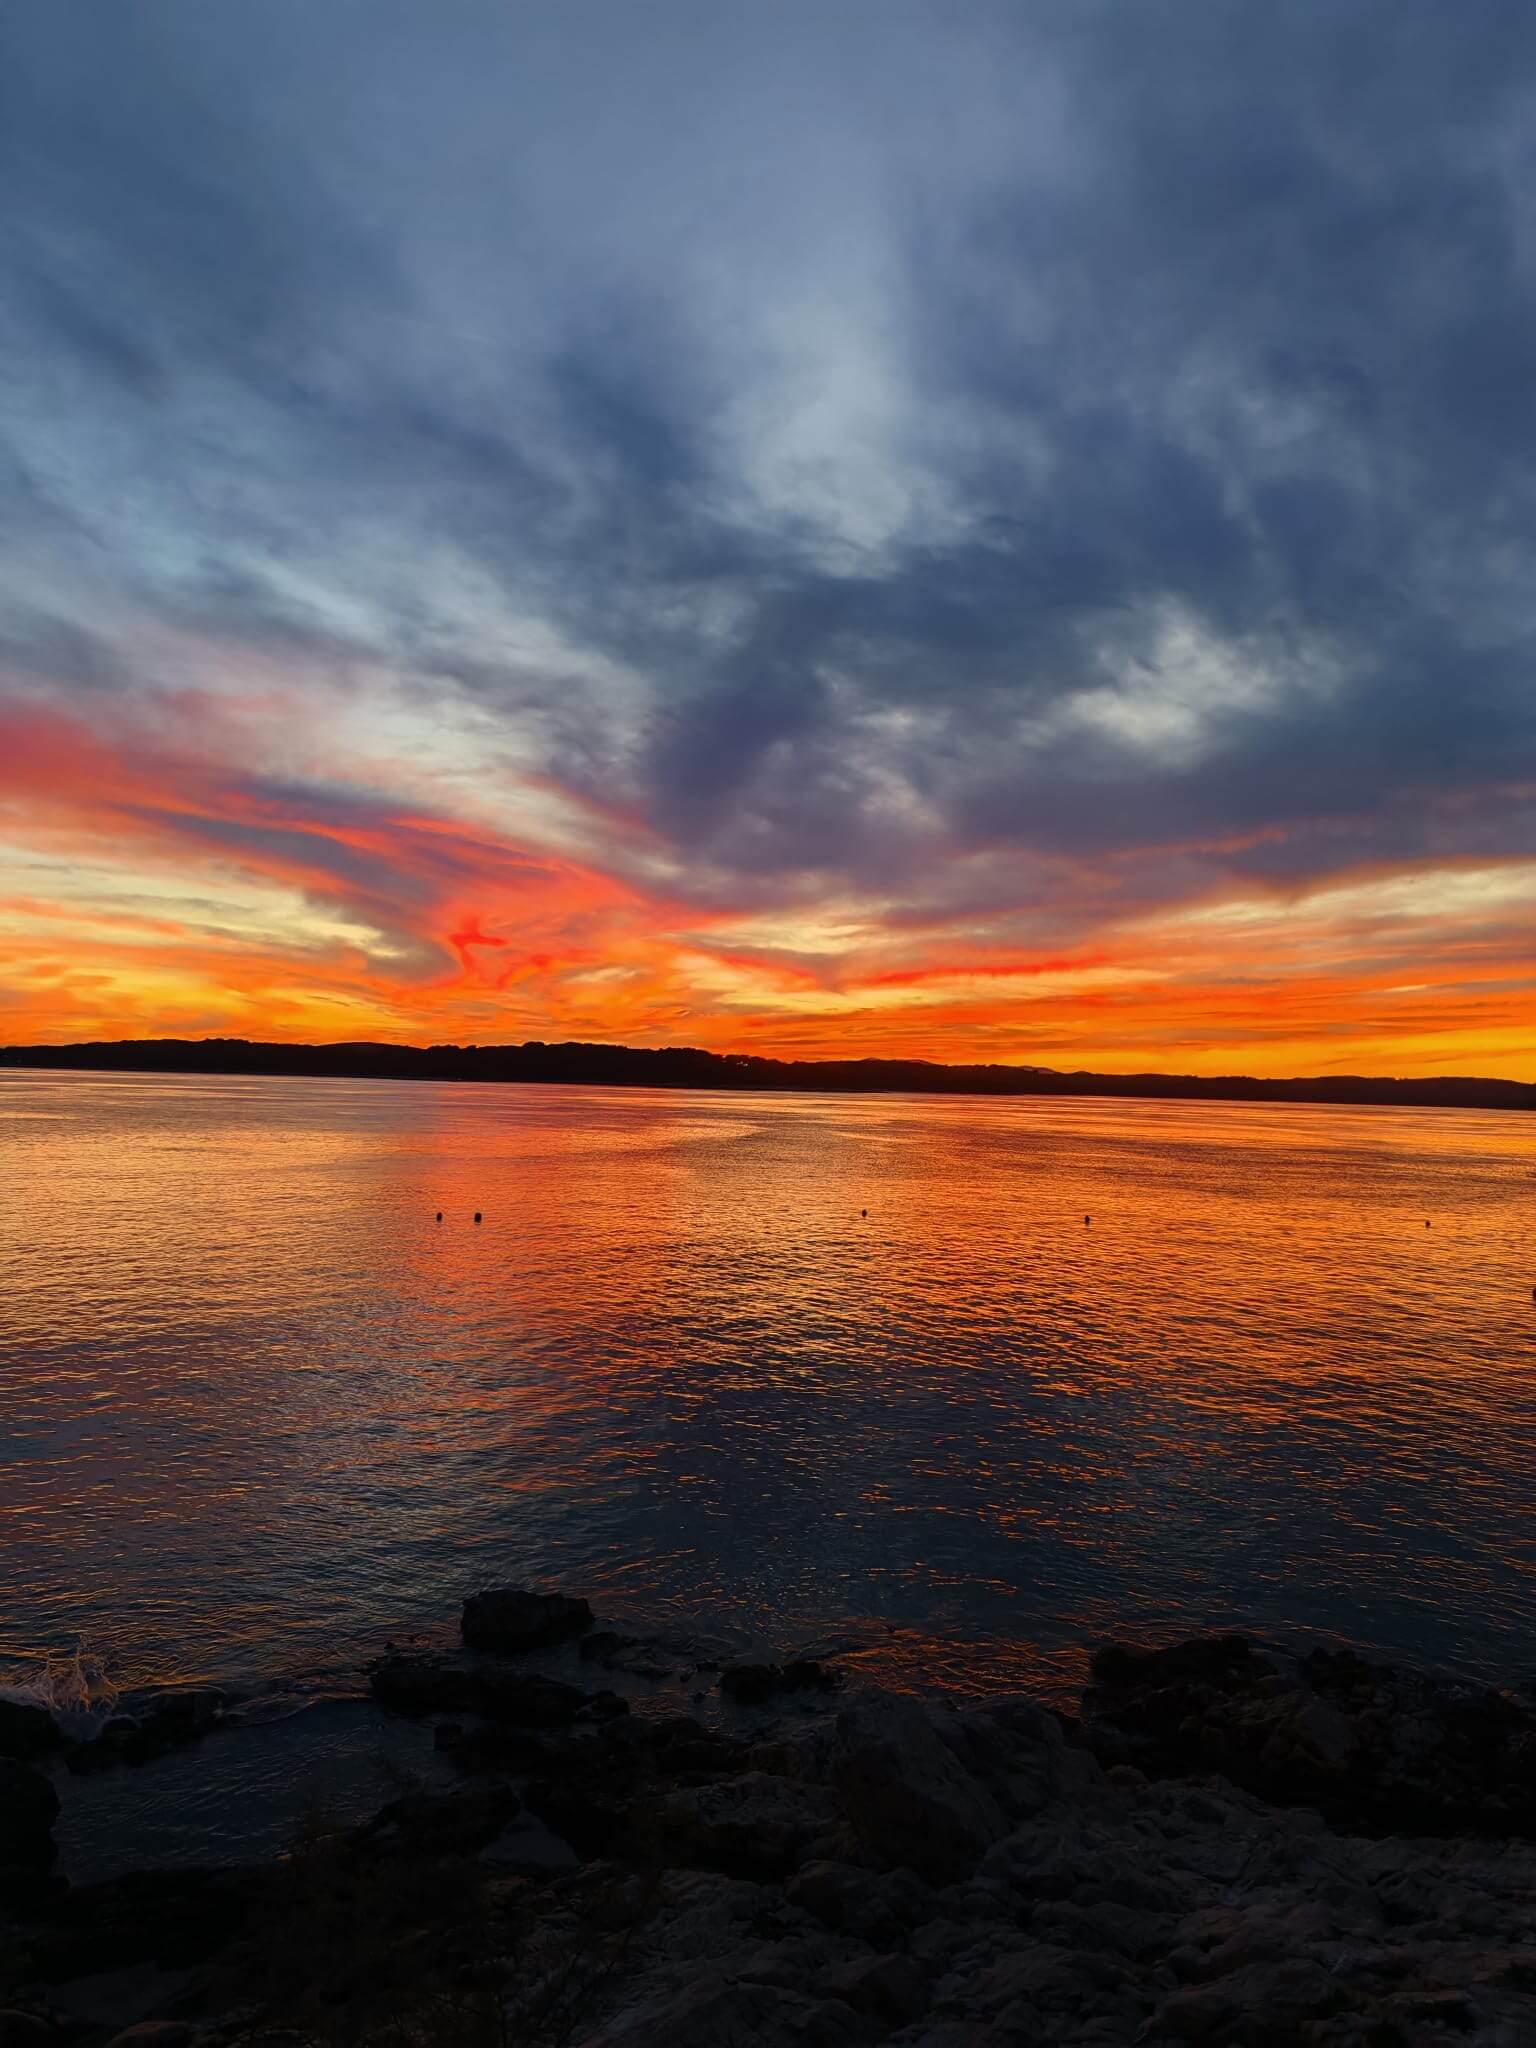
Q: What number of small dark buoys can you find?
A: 5